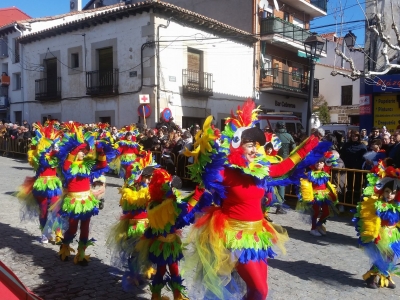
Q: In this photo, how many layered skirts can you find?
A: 8